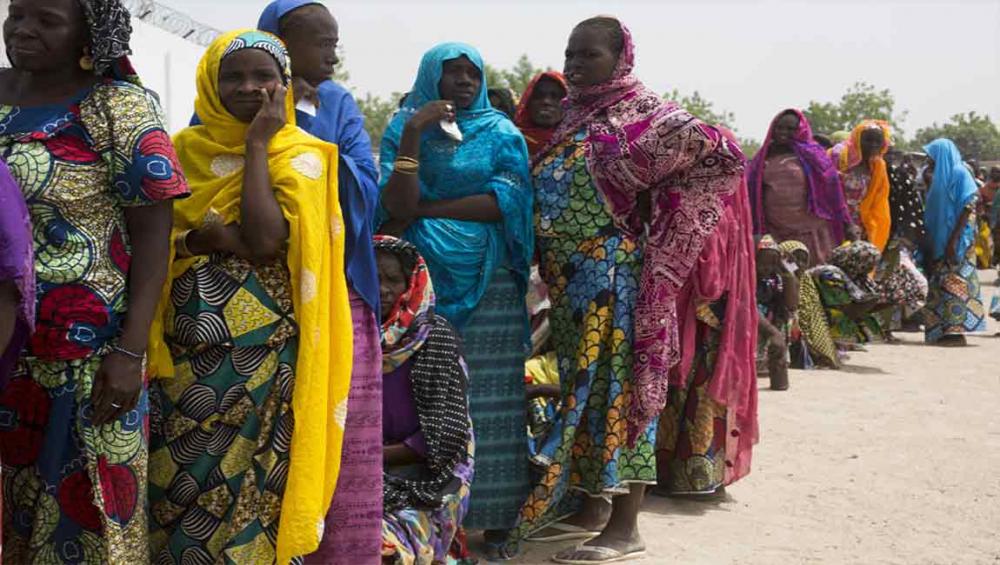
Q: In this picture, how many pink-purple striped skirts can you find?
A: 1